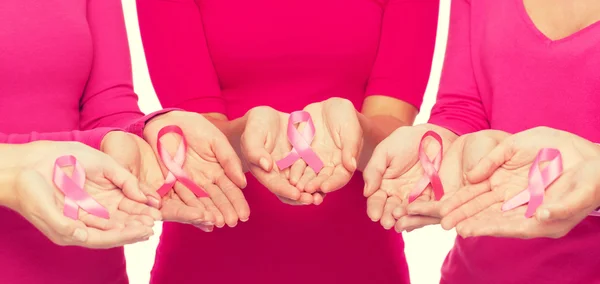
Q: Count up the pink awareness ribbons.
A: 5